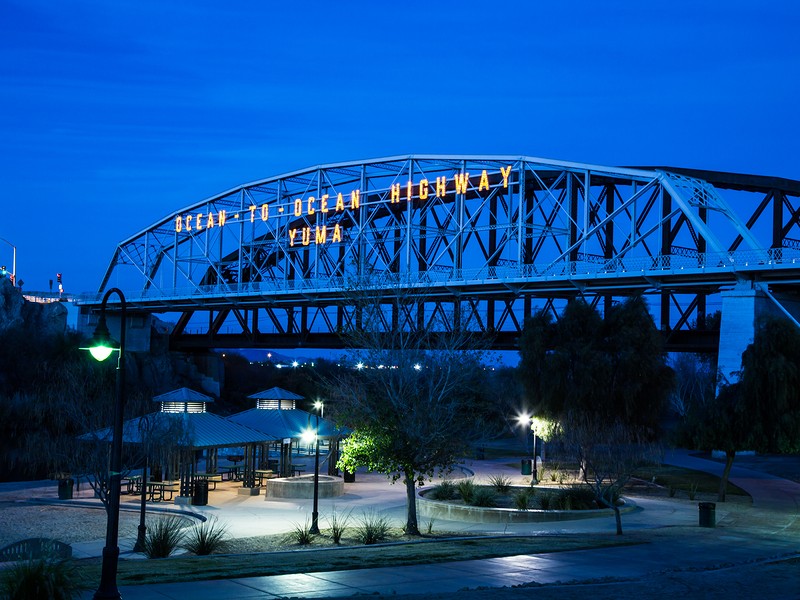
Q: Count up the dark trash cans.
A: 5